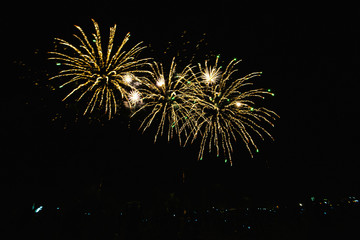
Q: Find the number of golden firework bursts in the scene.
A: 3